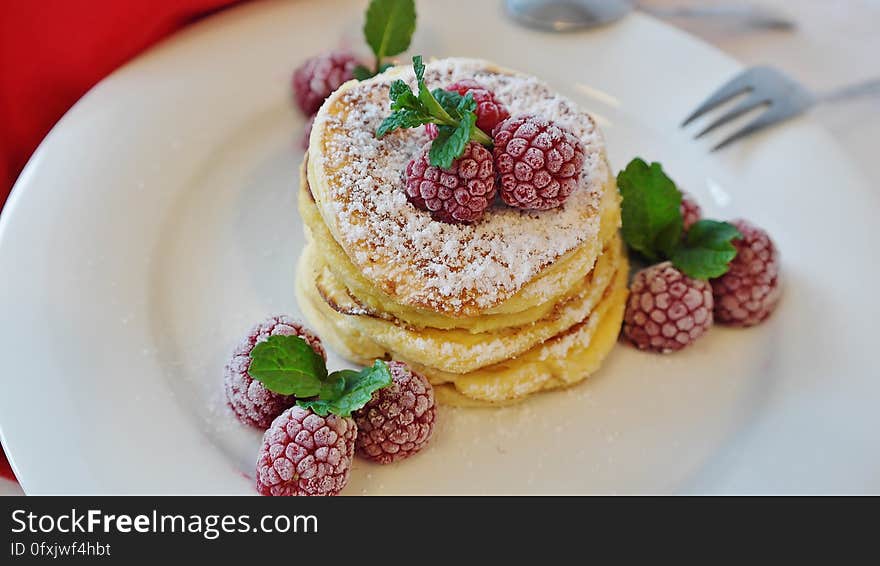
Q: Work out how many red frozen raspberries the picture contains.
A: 11